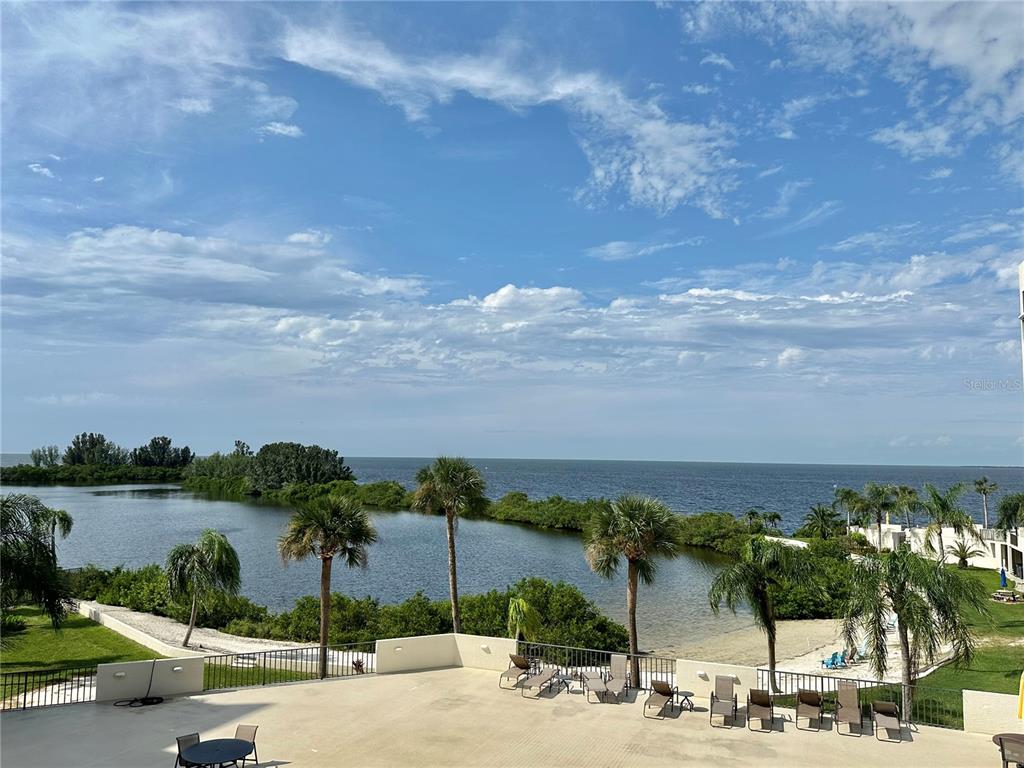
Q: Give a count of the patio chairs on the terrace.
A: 13